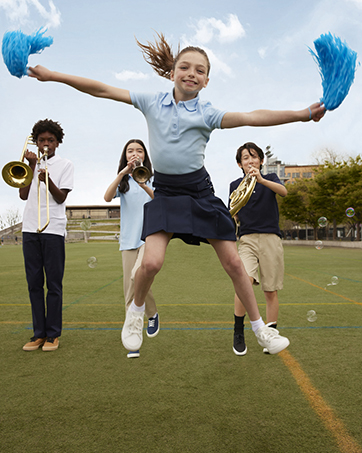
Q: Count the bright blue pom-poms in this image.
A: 2